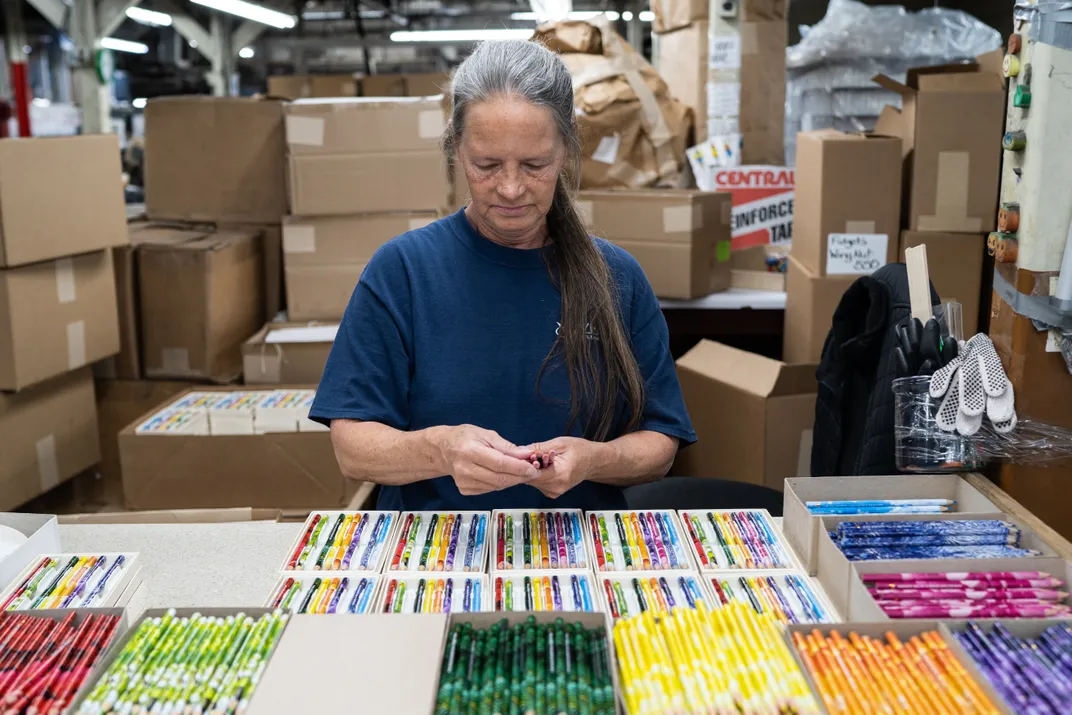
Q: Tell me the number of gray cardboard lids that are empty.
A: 1